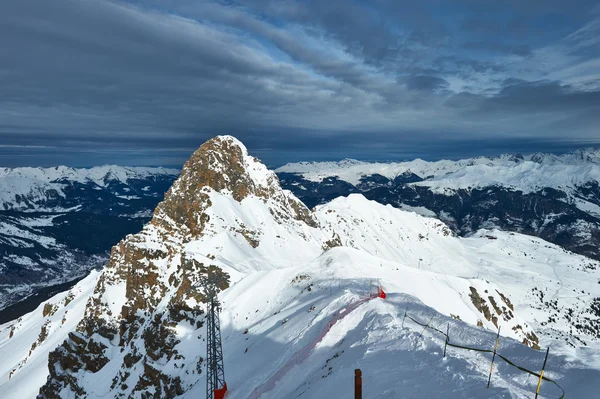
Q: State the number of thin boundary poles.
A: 5